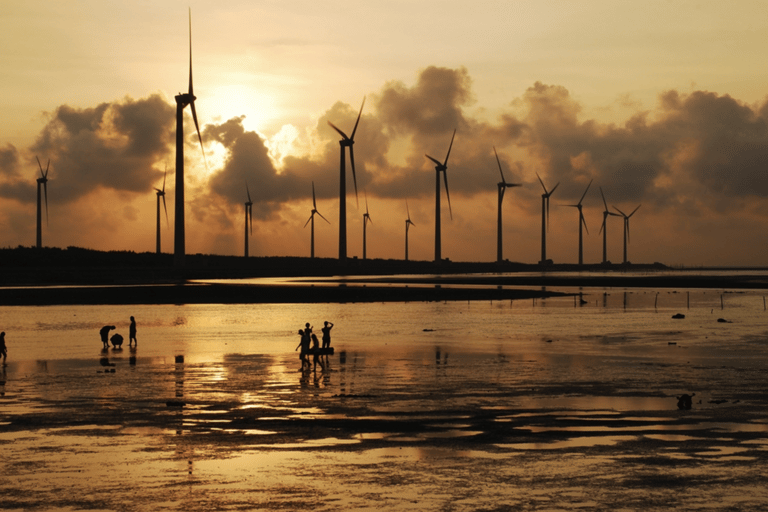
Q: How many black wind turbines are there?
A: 14